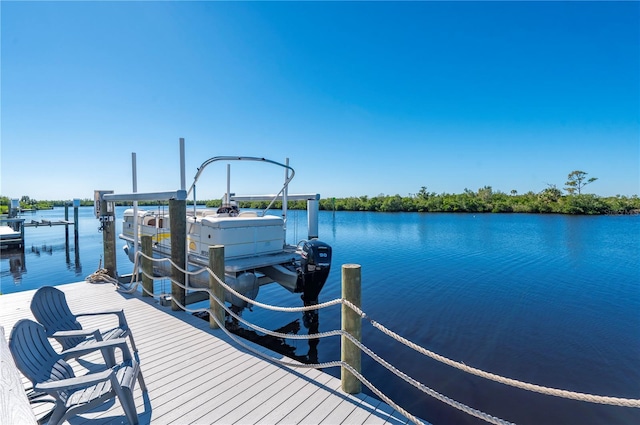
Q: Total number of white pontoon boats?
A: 1